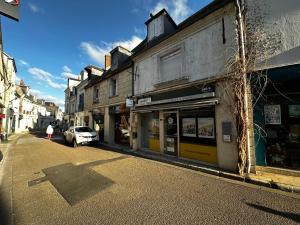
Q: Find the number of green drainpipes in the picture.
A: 0